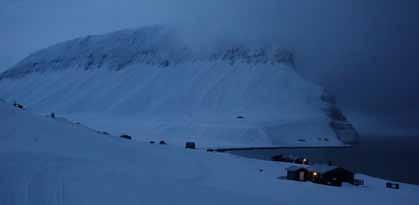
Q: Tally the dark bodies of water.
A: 1